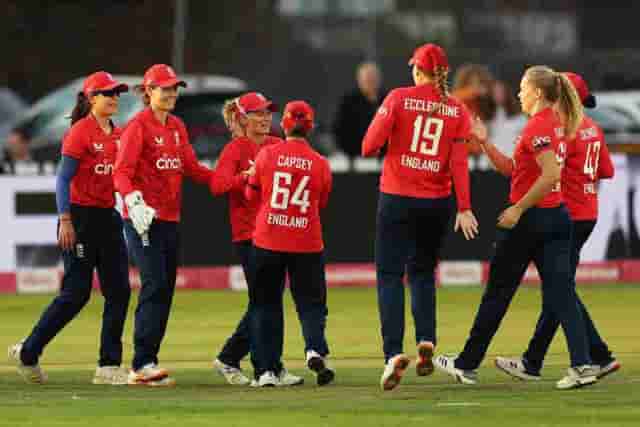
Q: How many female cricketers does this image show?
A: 7